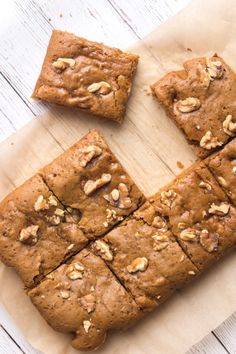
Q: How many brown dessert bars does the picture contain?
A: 8